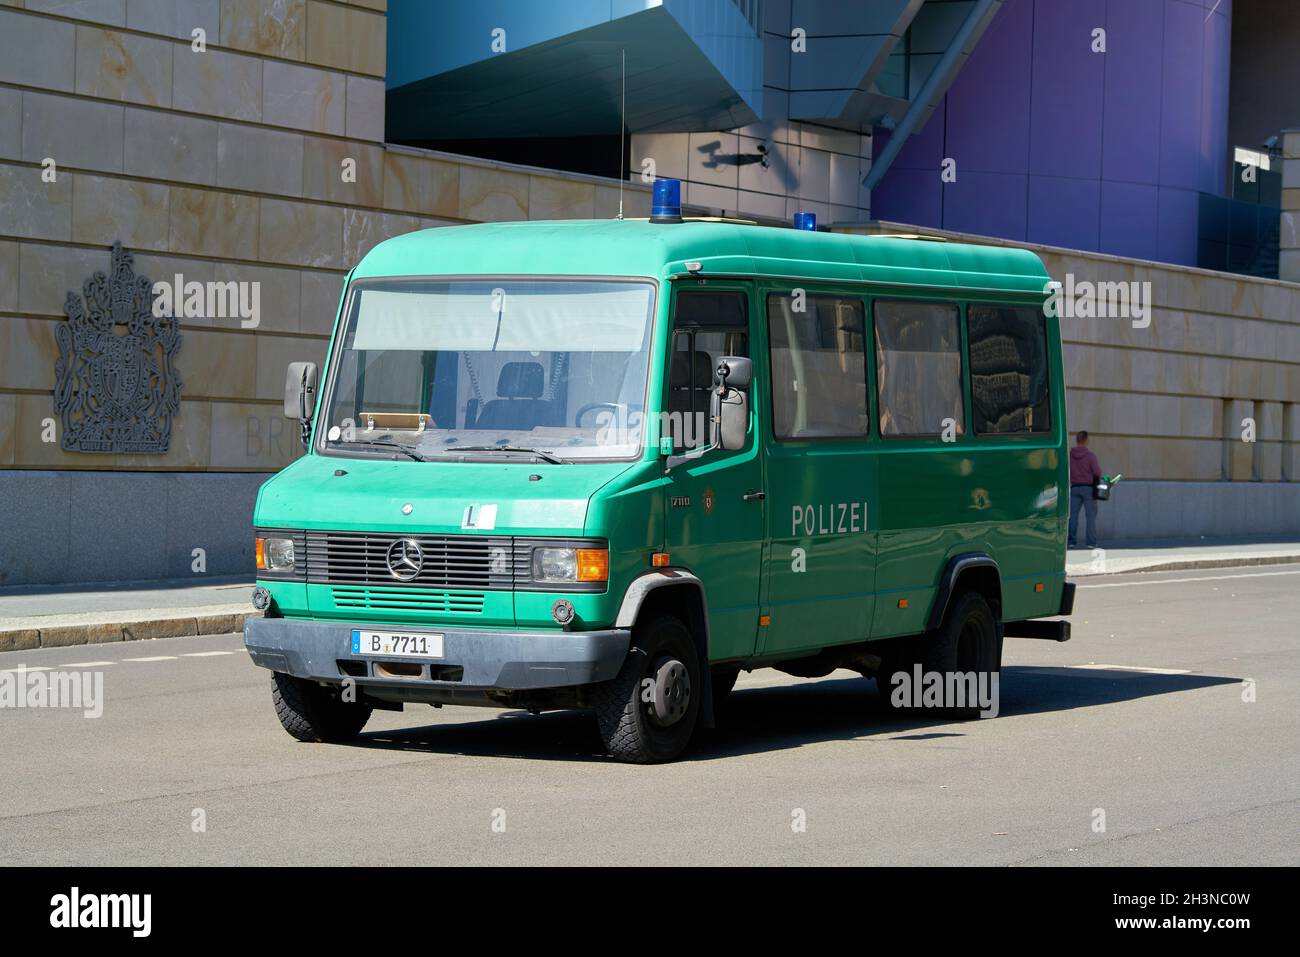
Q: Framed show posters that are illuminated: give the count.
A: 0